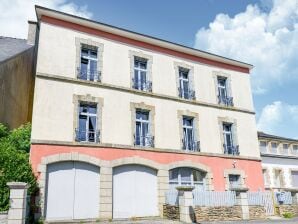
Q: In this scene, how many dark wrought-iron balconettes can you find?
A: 8